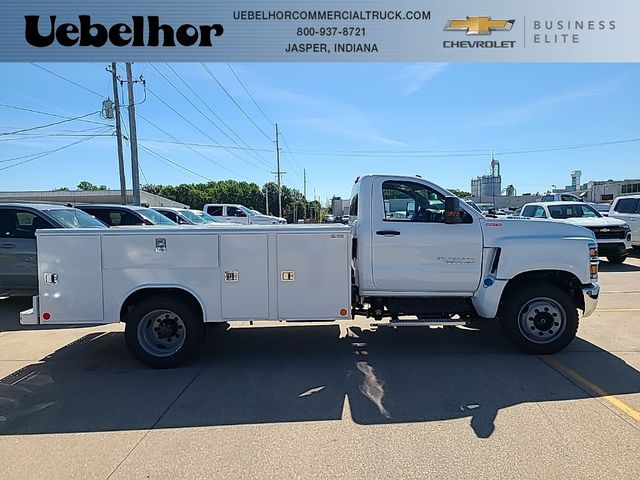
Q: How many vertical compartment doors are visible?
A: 3